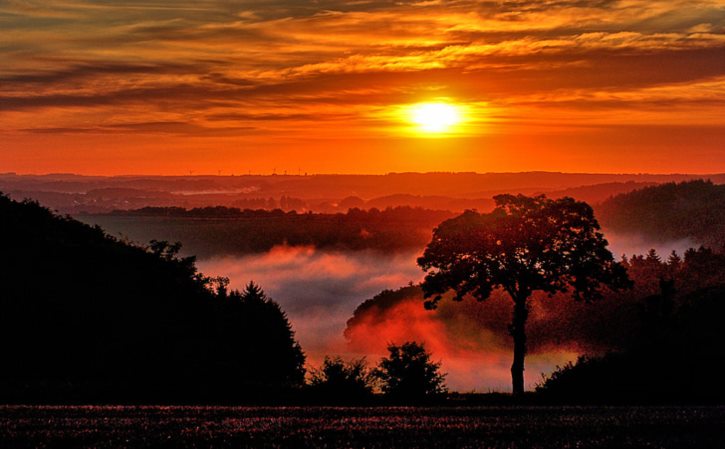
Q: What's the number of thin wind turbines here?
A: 6